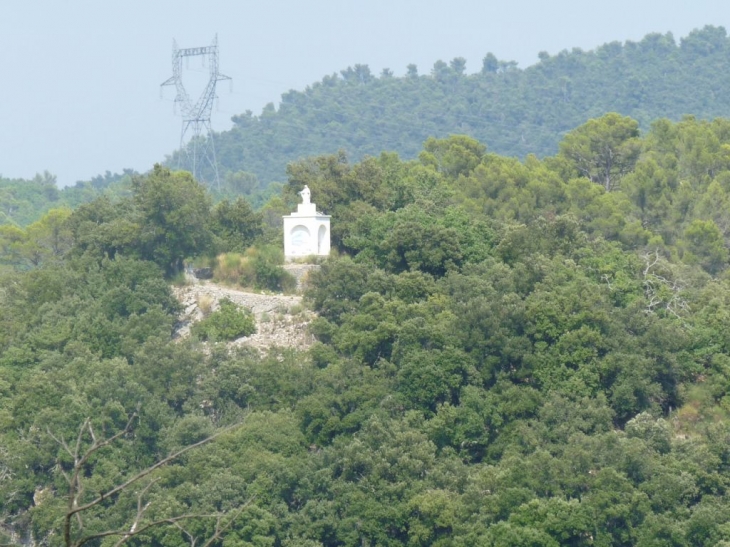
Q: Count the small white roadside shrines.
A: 1